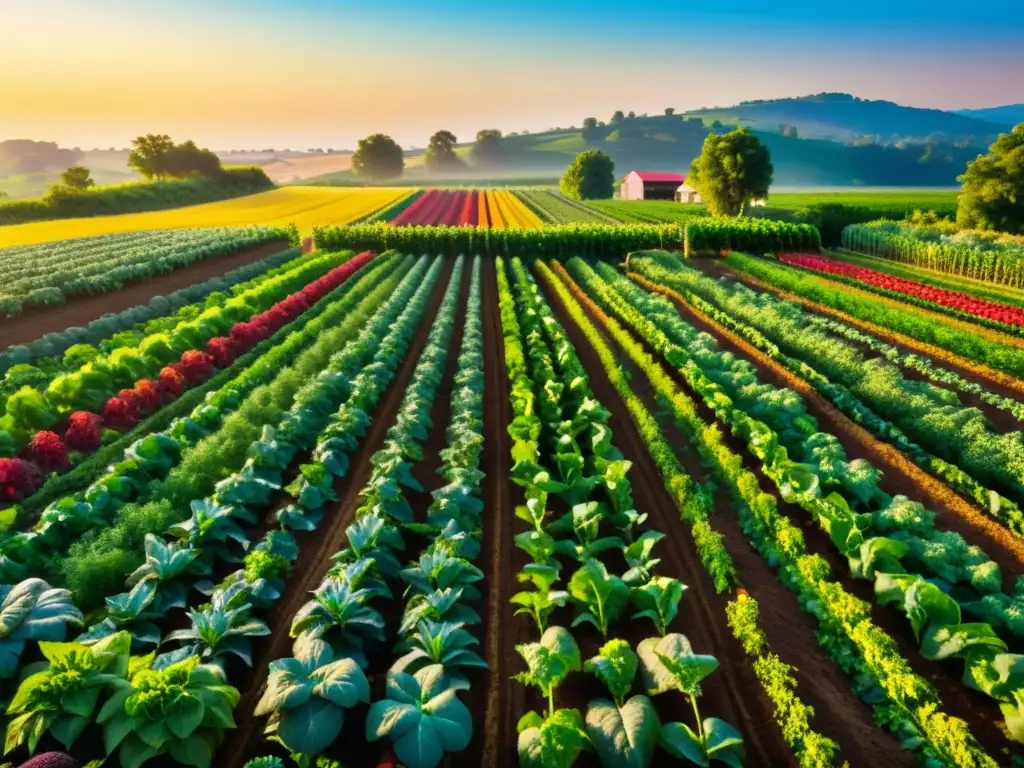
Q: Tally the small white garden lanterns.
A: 0